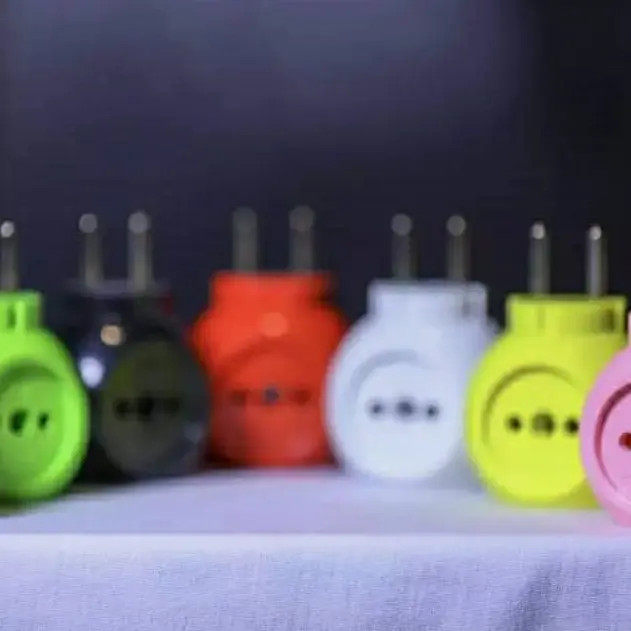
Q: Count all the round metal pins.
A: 9